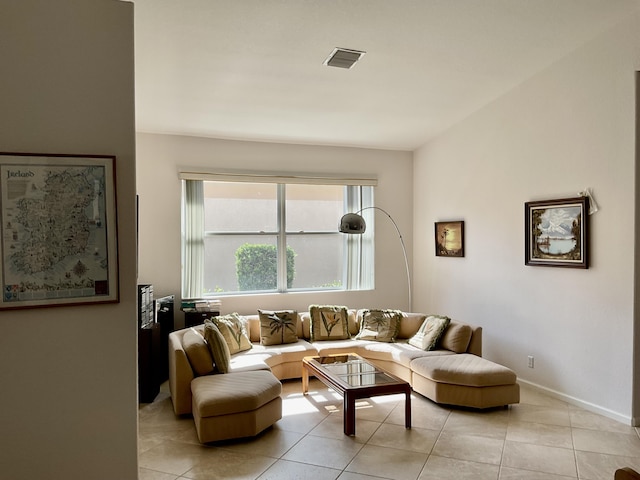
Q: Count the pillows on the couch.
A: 6